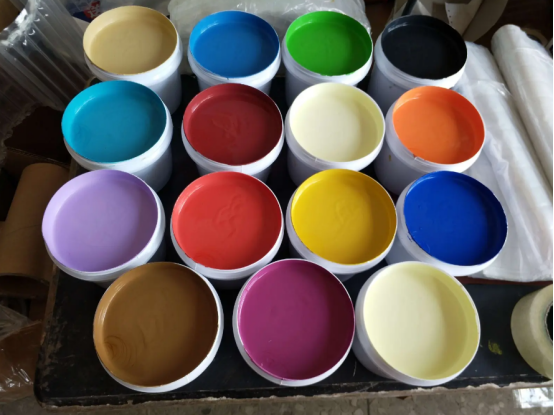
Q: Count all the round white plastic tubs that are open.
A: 15